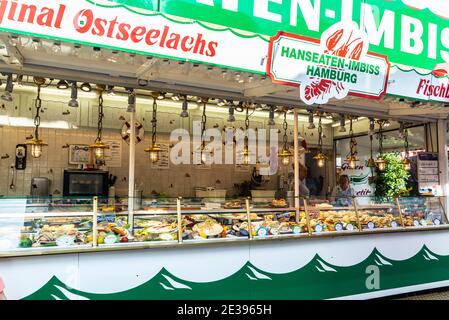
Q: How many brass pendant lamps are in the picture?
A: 10